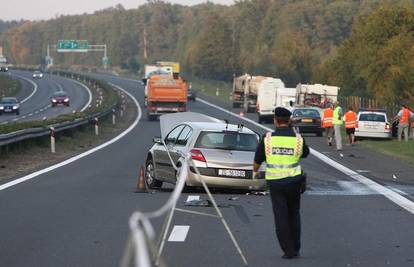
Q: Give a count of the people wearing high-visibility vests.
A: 5